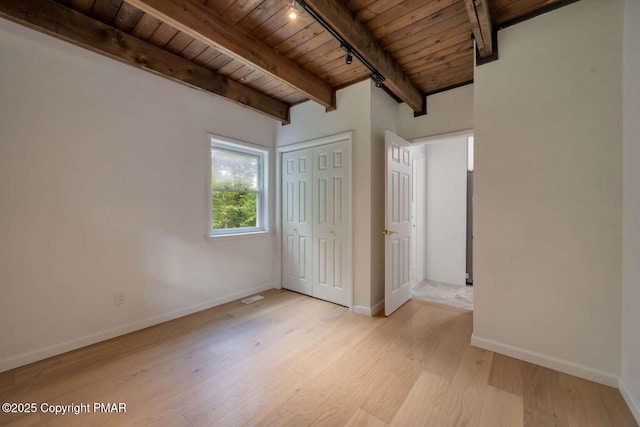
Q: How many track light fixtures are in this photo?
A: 3